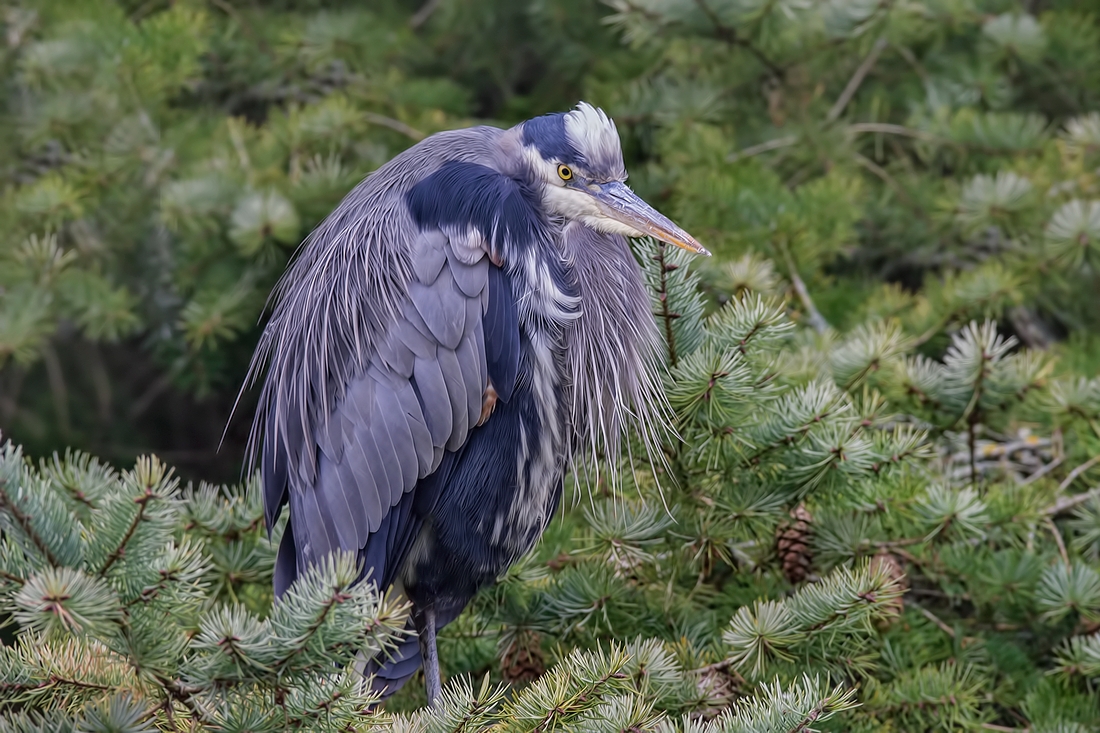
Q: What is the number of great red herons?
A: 0